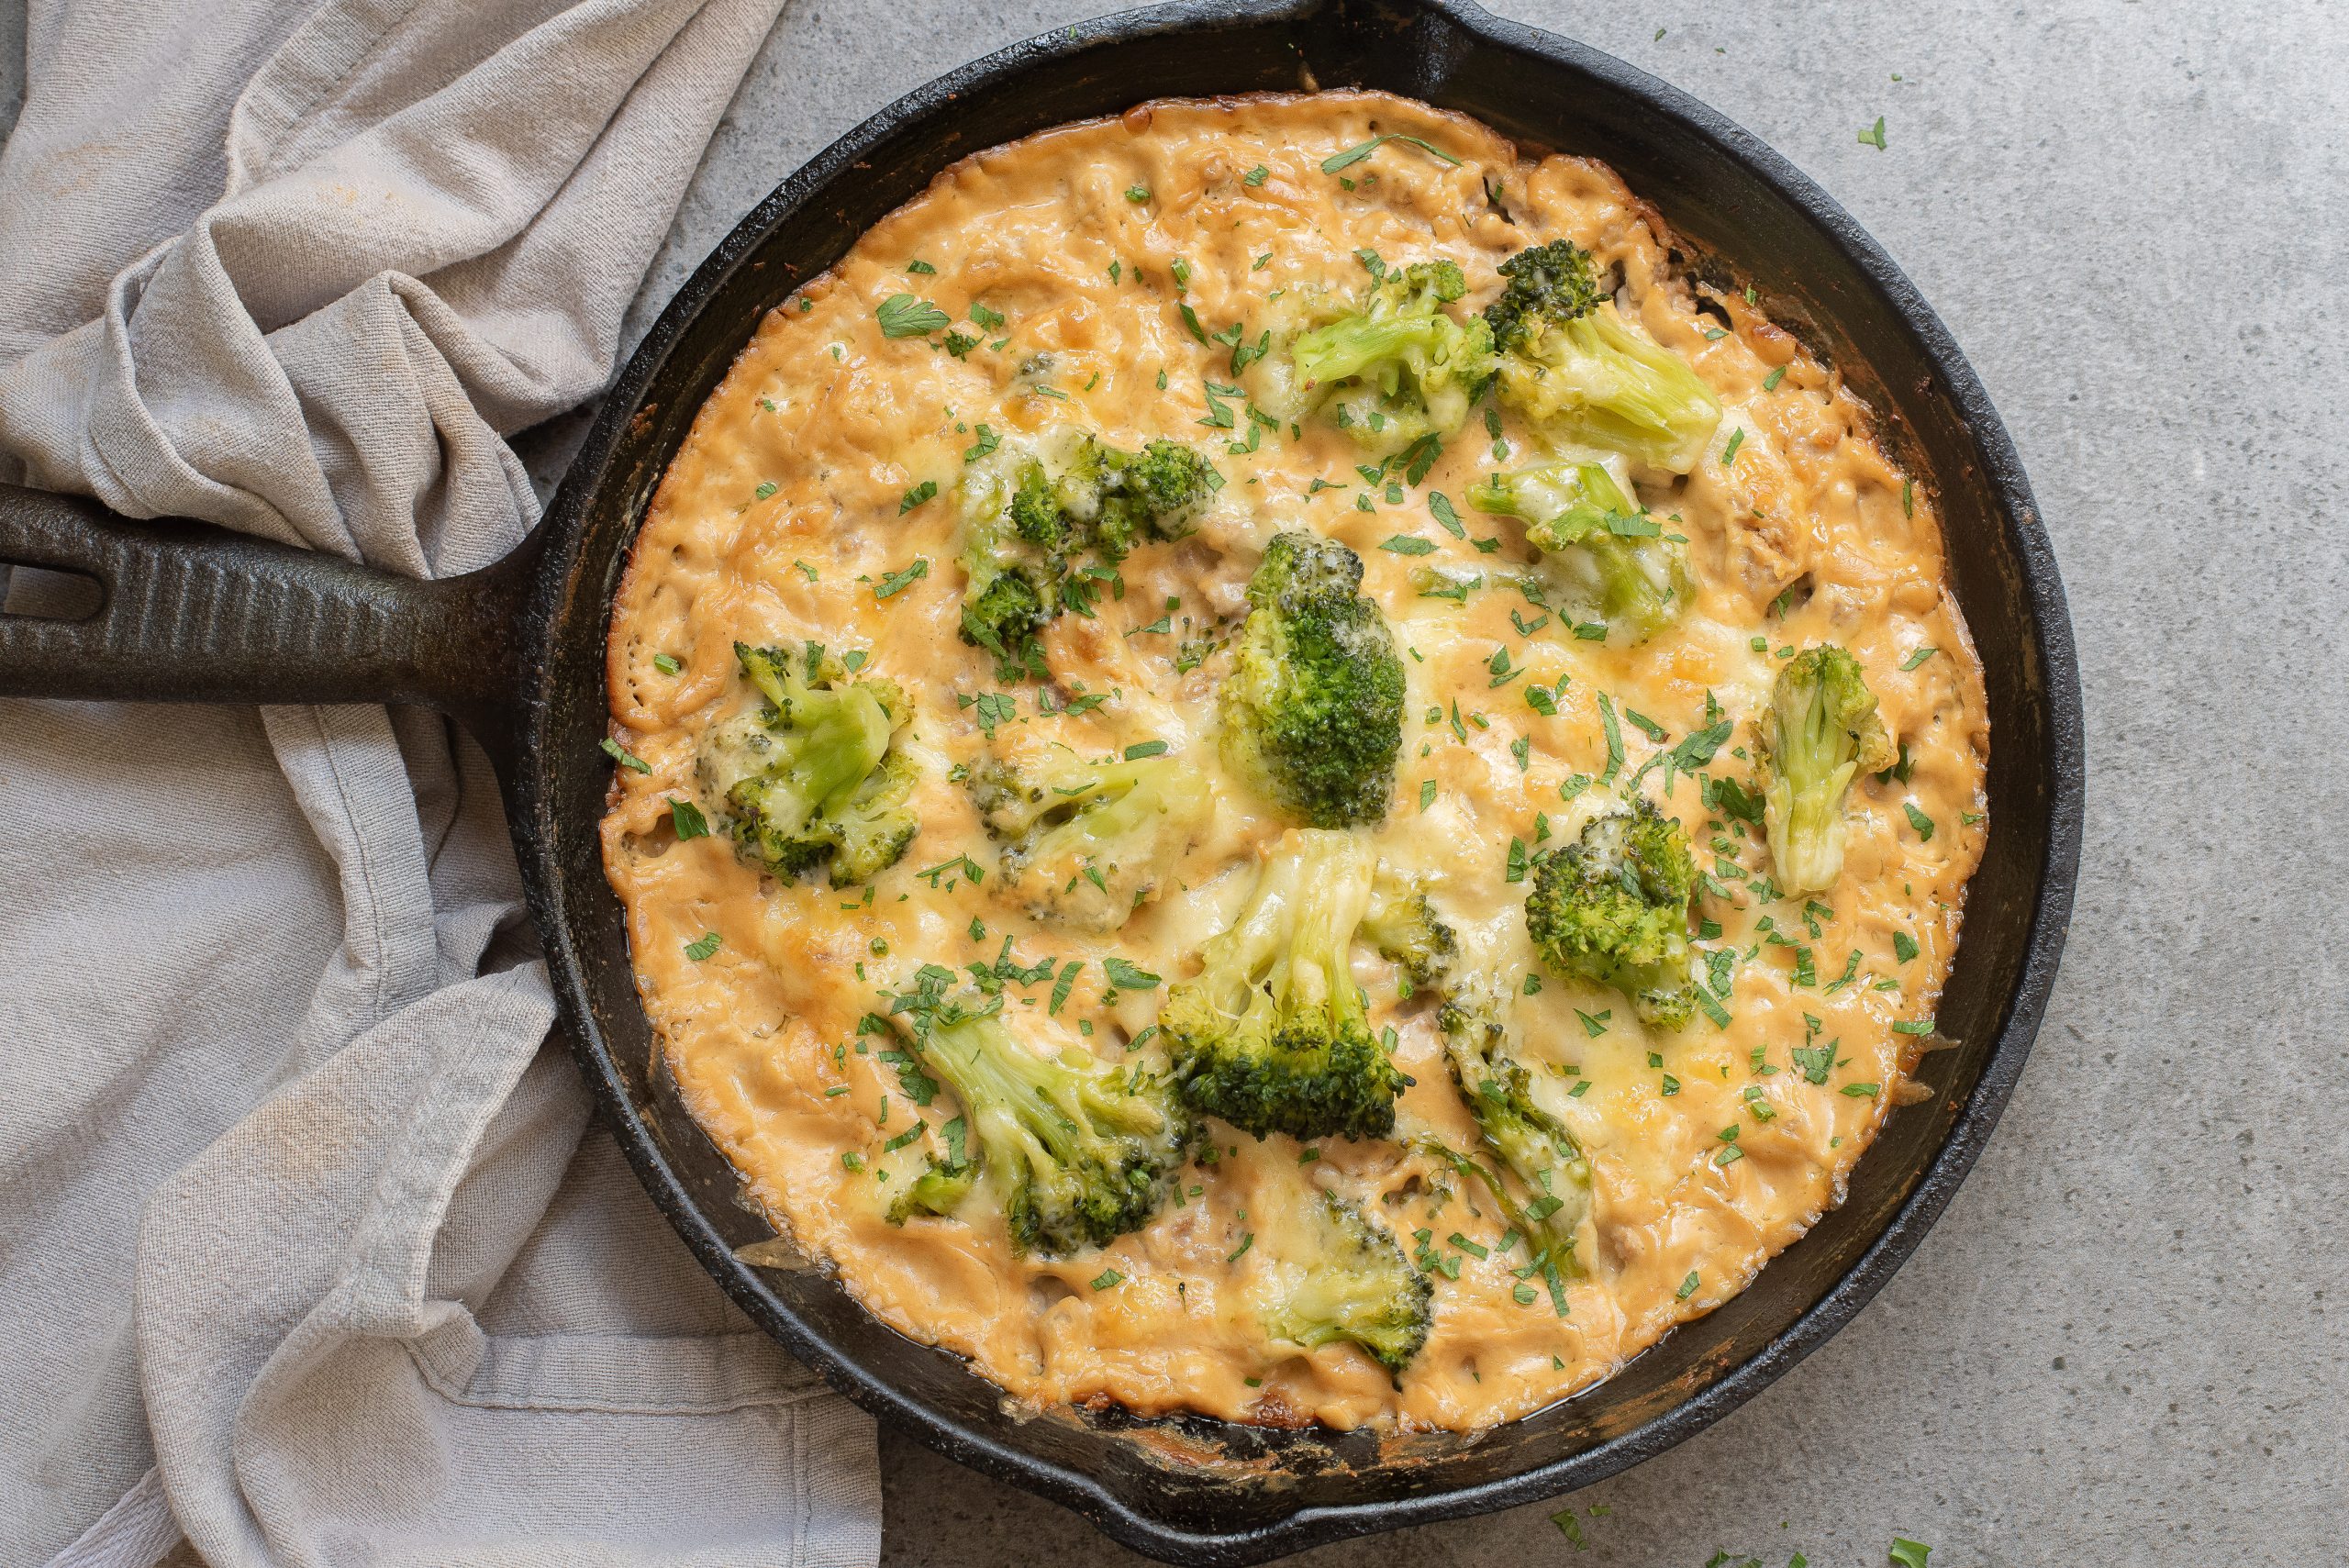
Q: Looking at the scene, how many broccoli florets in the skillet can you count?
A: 13